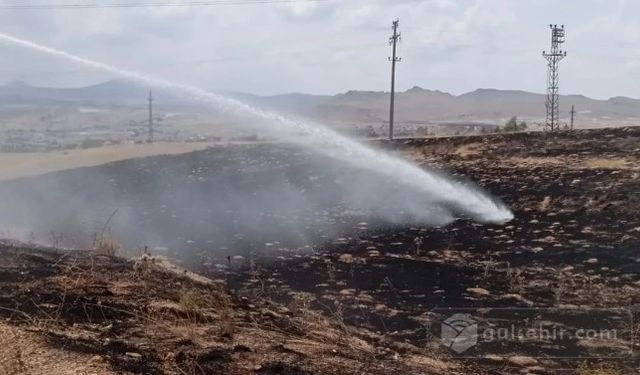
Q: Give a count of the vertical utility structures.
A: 4